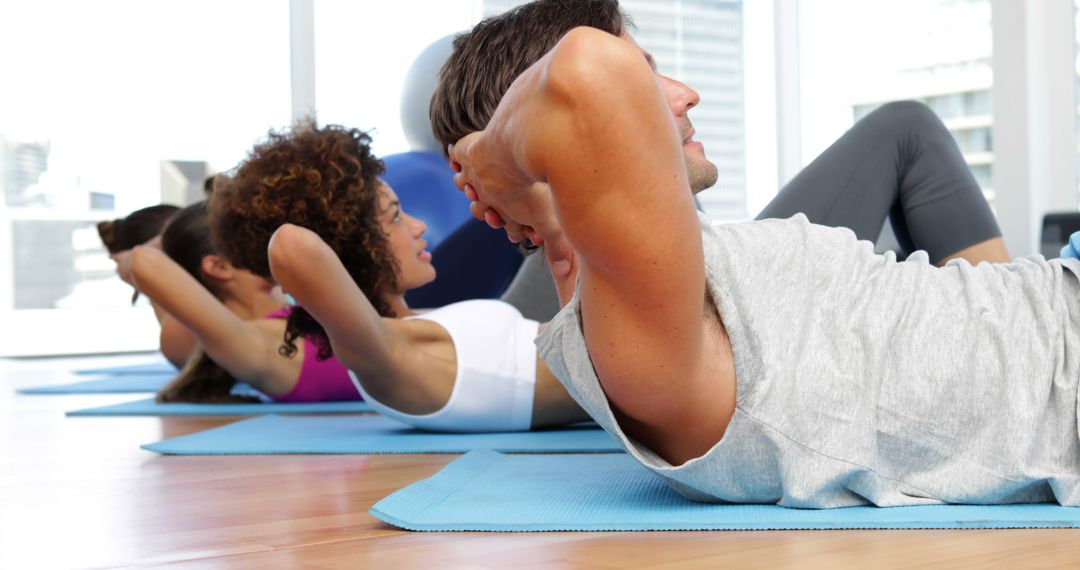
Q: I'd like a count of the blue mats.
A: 5